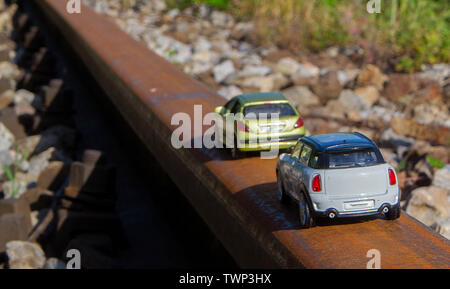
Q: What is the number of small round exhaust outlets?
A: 2